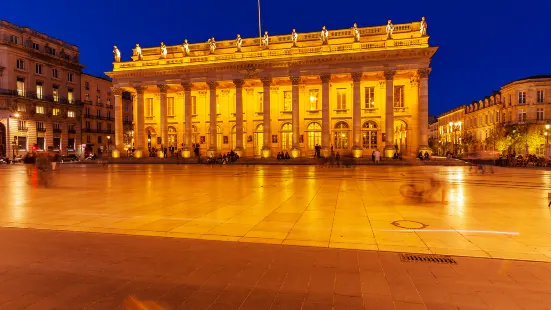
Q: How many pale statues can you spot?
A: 12